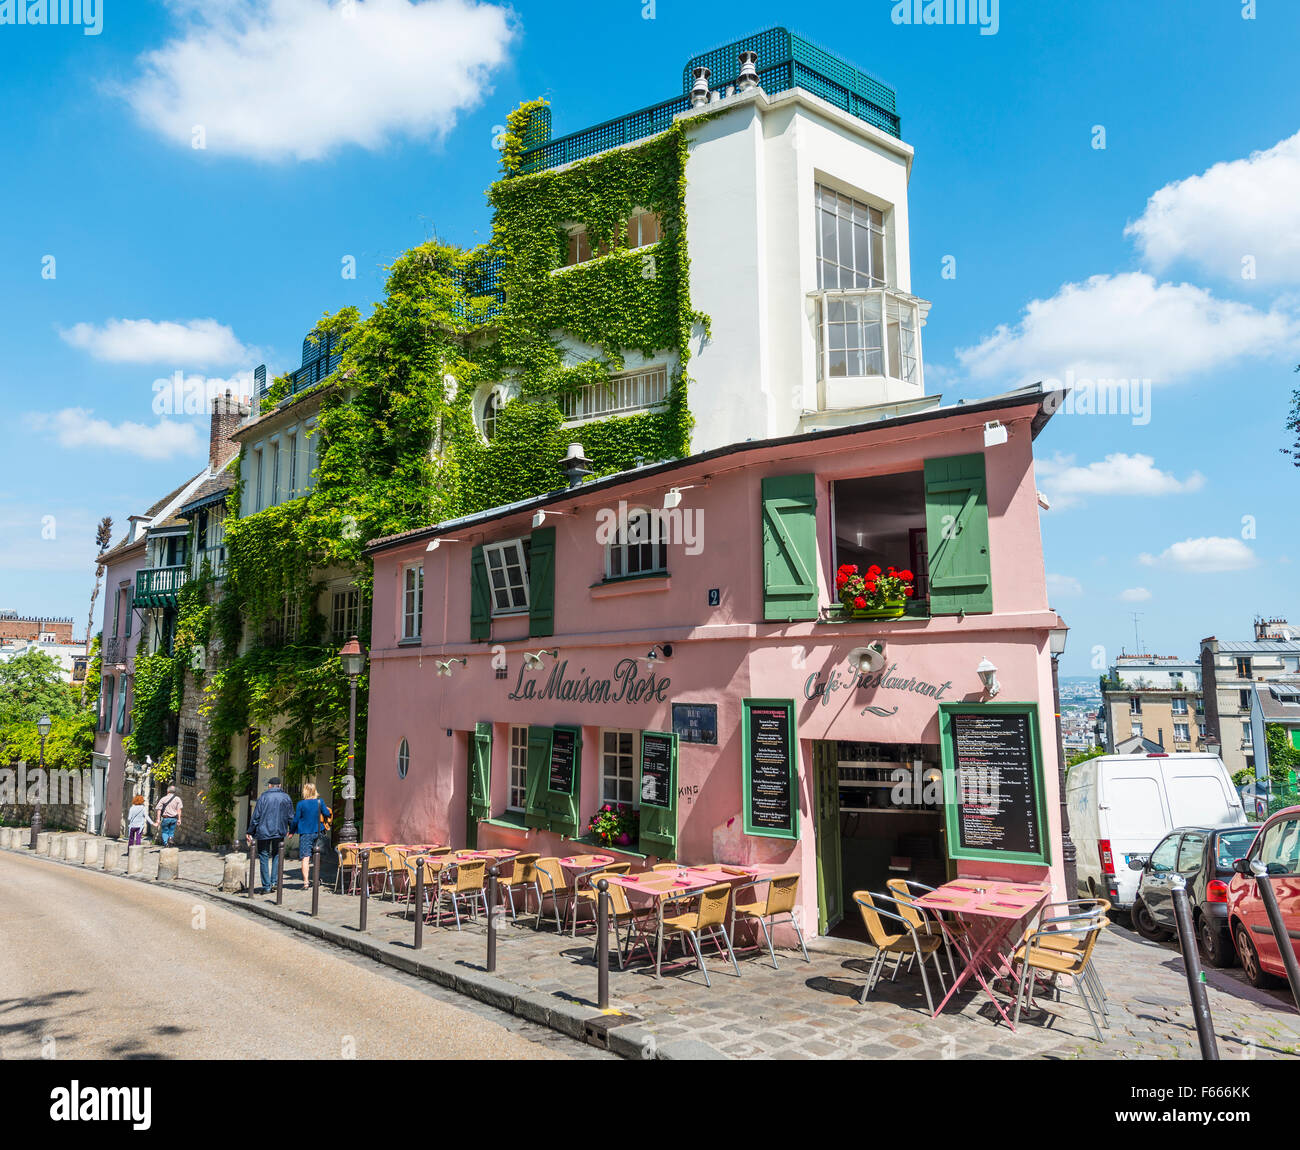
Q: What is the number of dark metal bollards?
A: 9